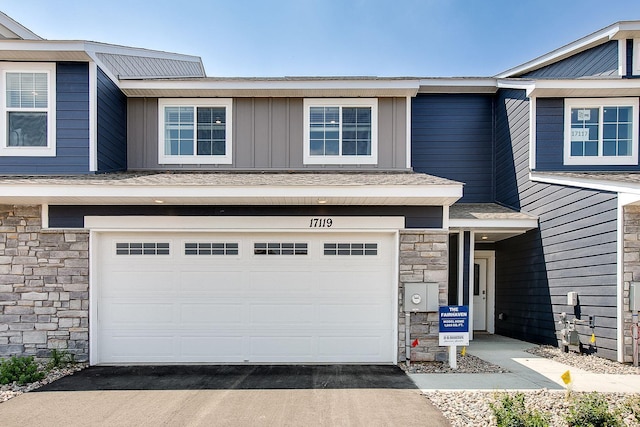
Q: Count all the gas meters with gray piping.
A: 1